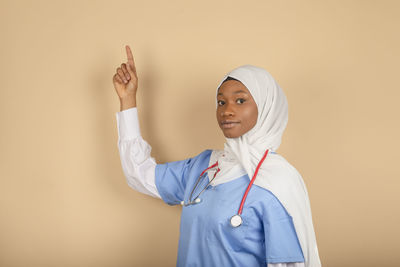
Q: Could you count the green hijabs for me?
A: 0